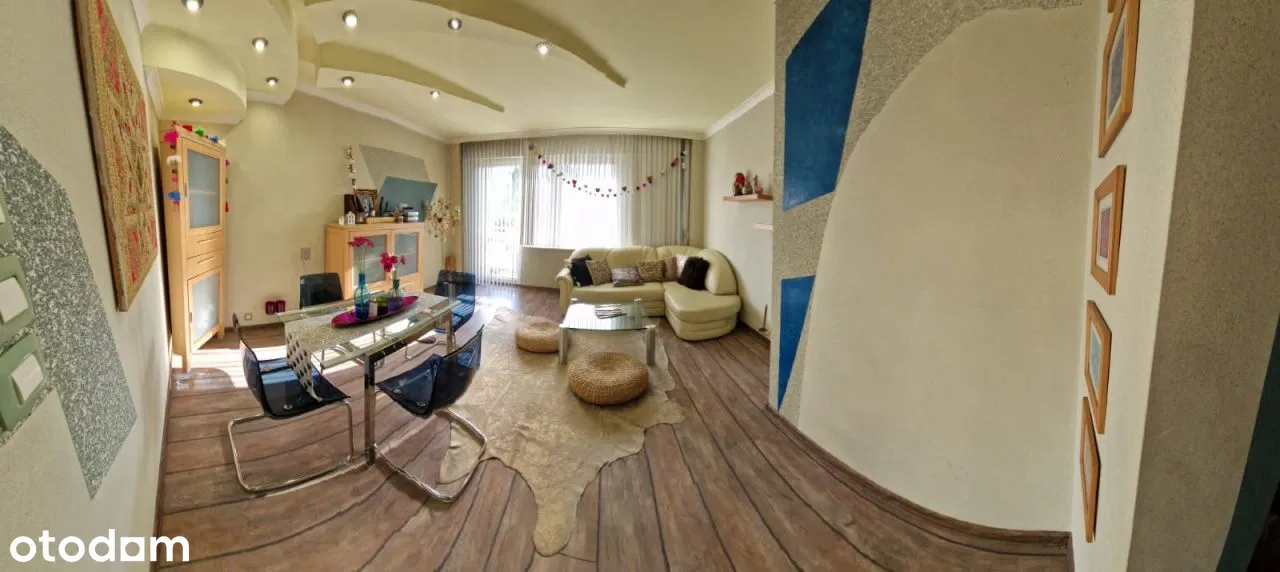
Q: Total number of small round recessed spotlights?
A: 9